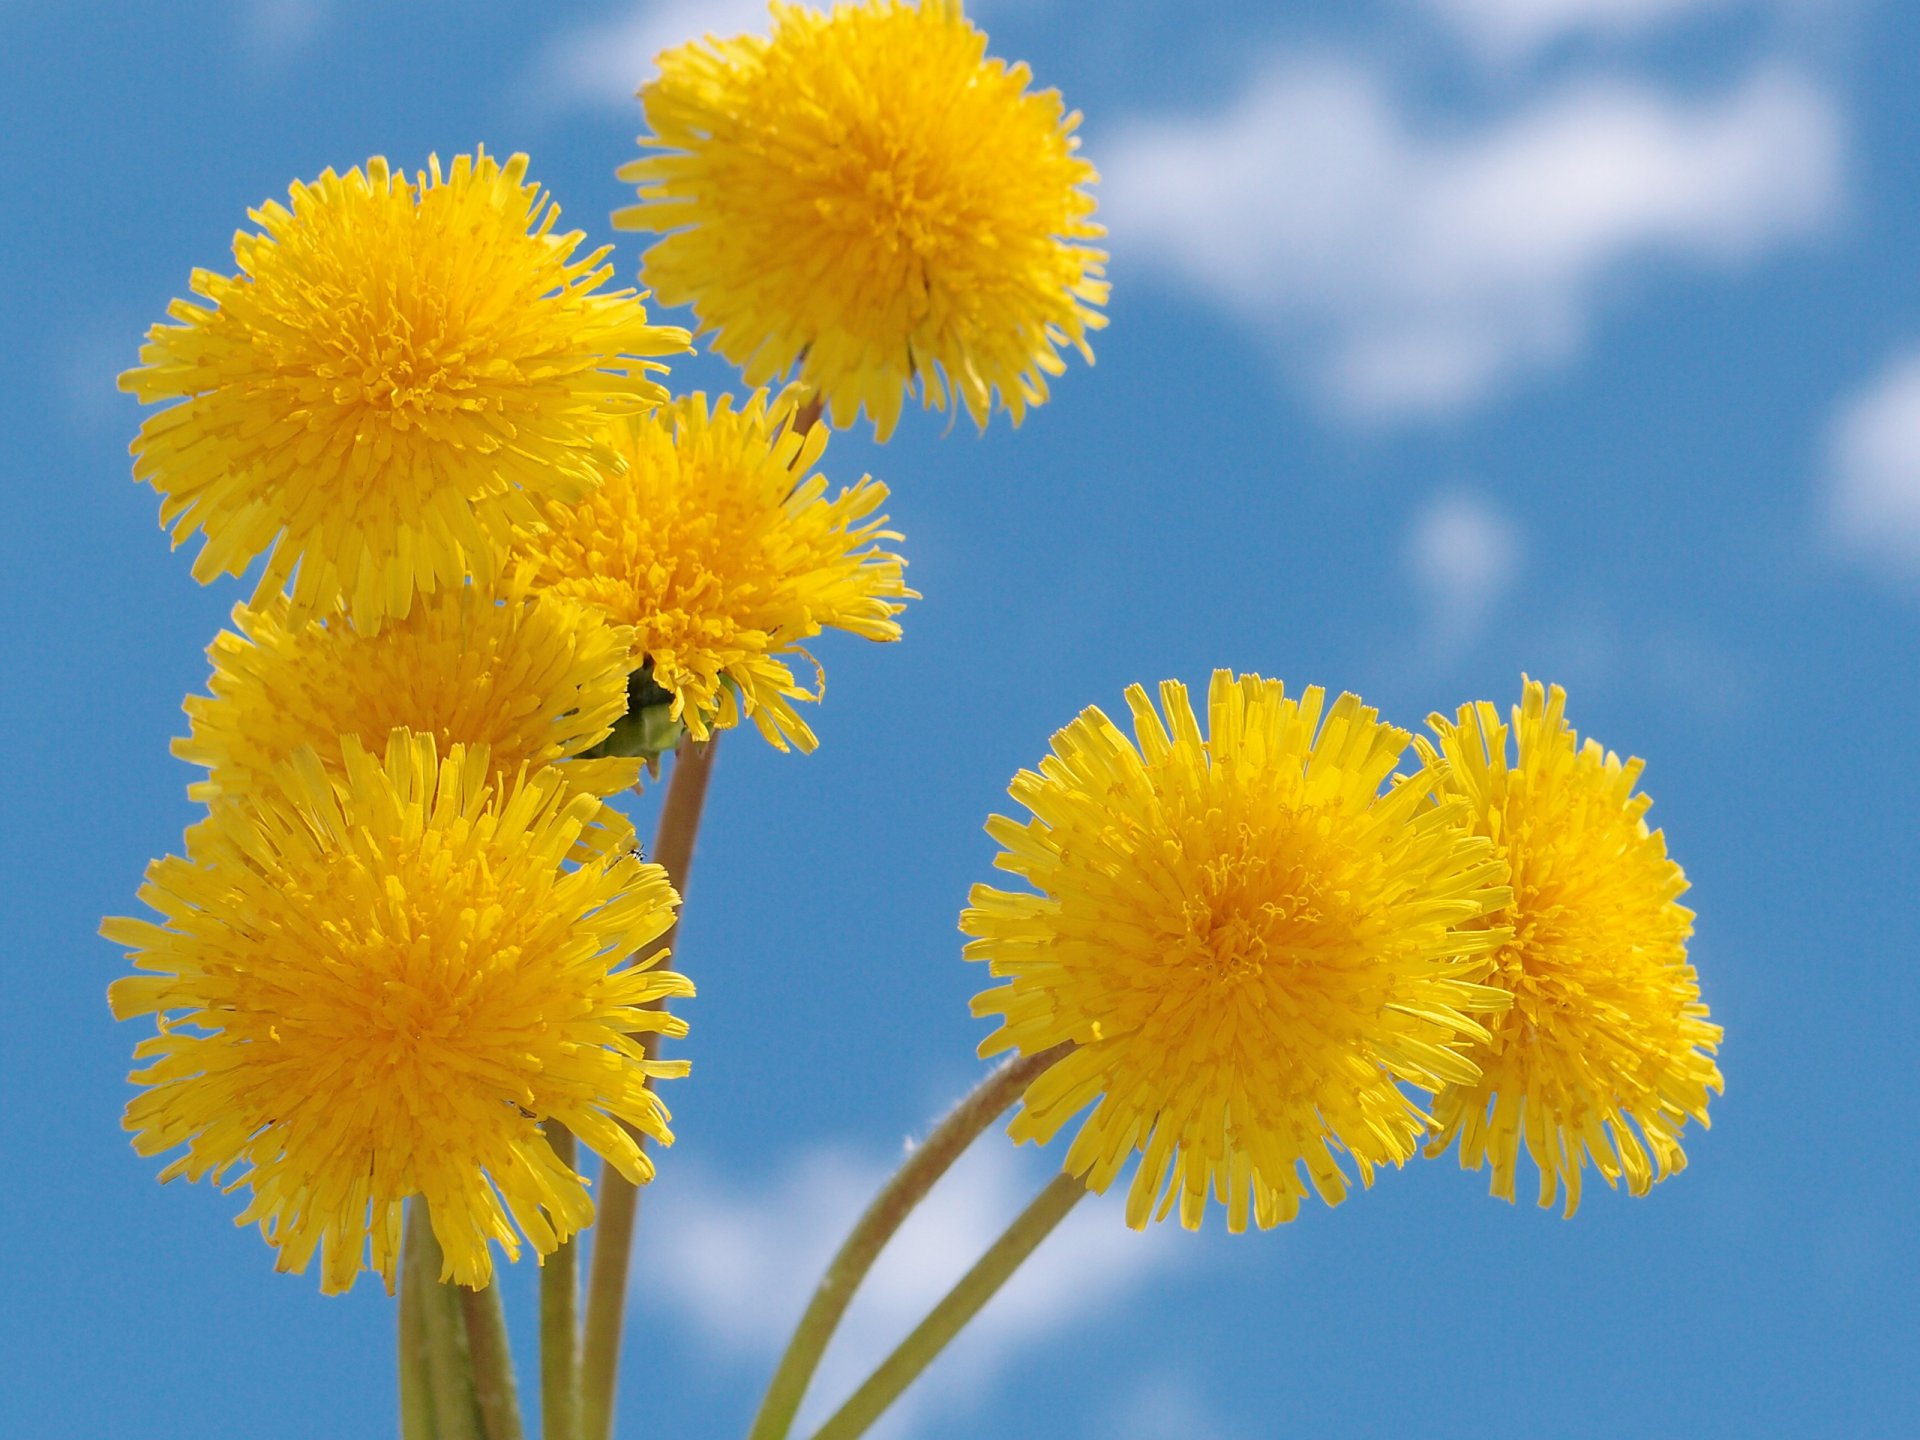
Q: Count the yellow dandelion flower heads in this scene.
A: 7